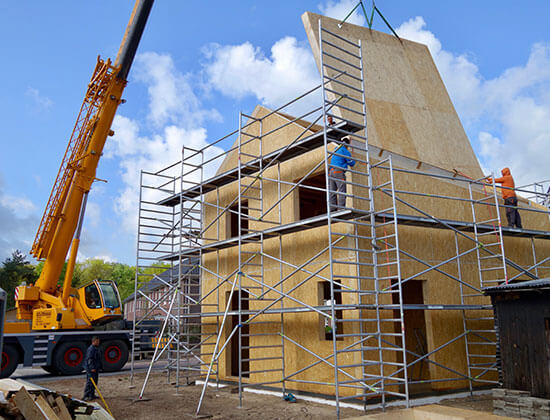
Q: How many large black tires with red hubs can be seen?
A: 3